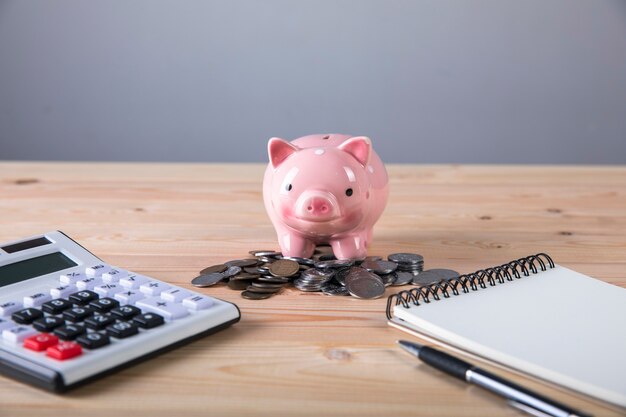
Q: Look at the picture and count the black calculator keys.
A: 12